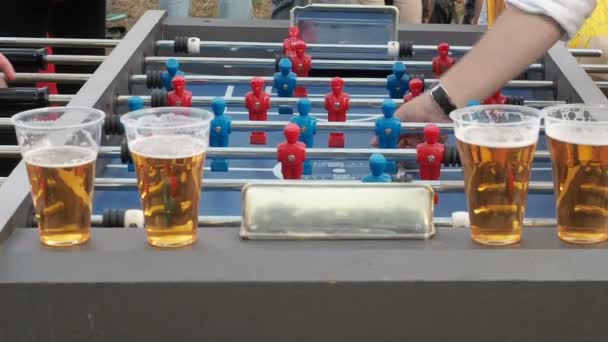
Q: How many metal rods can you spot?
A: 8